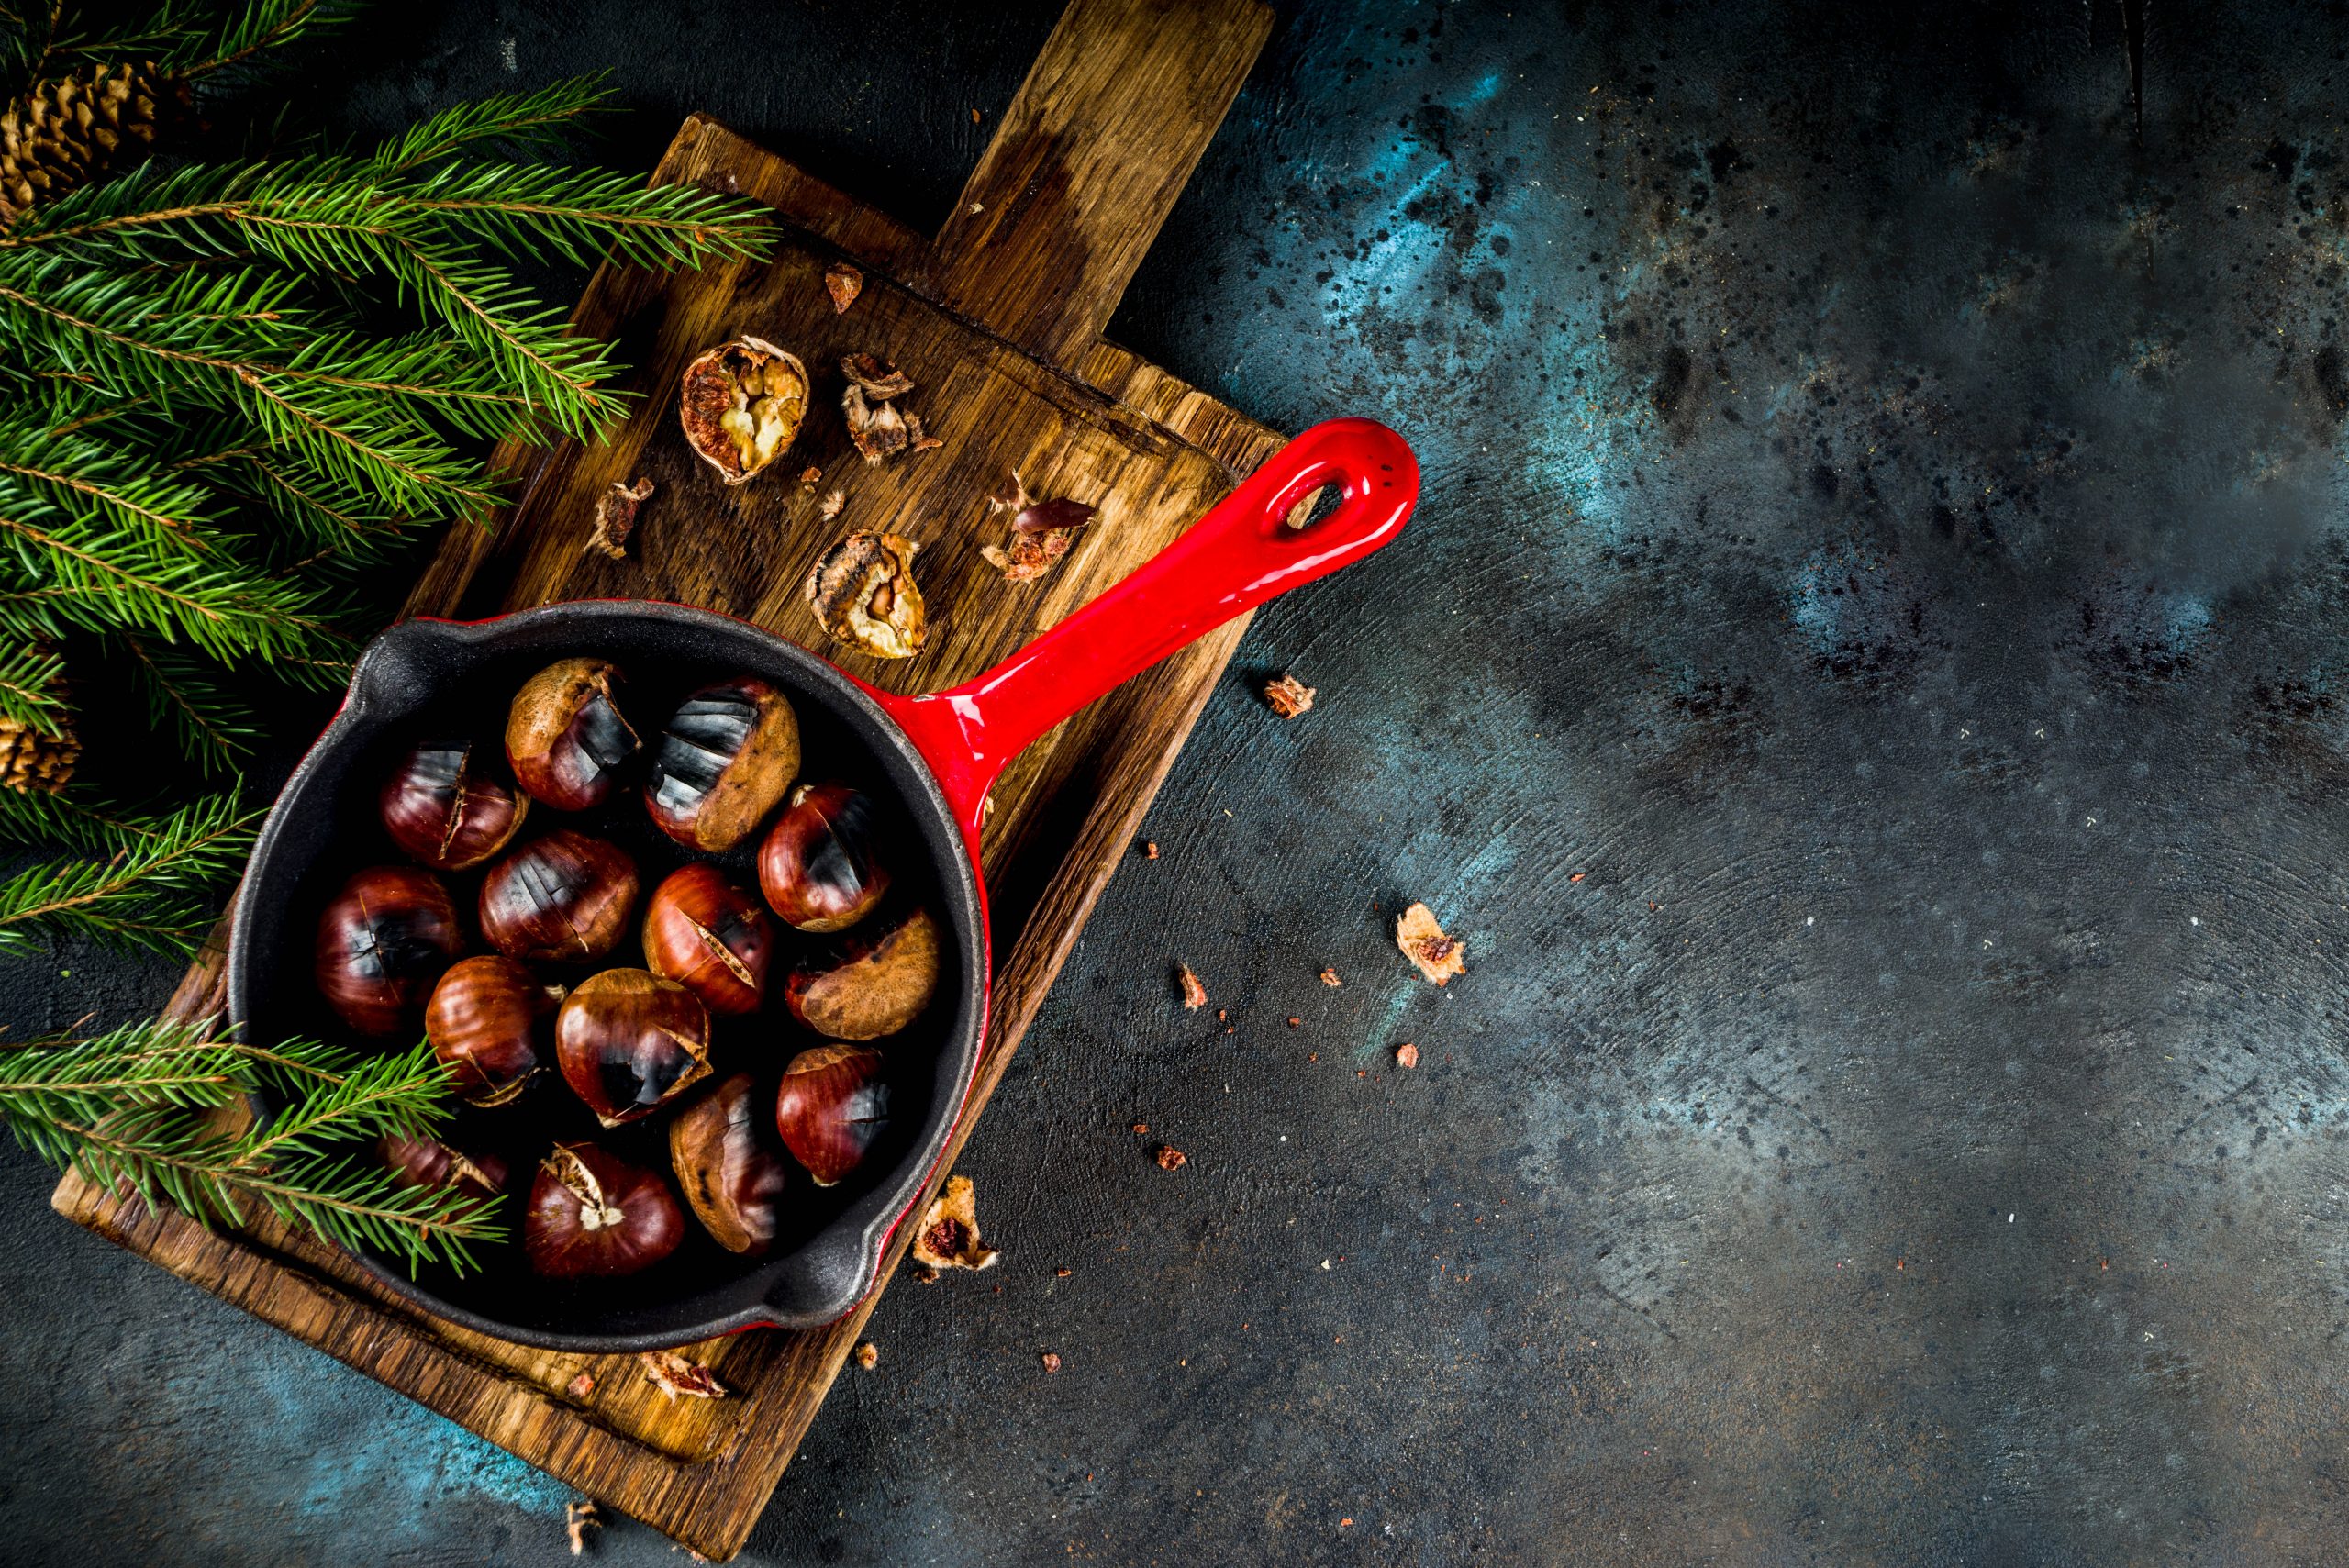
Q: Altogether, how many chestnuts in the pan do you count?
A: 14